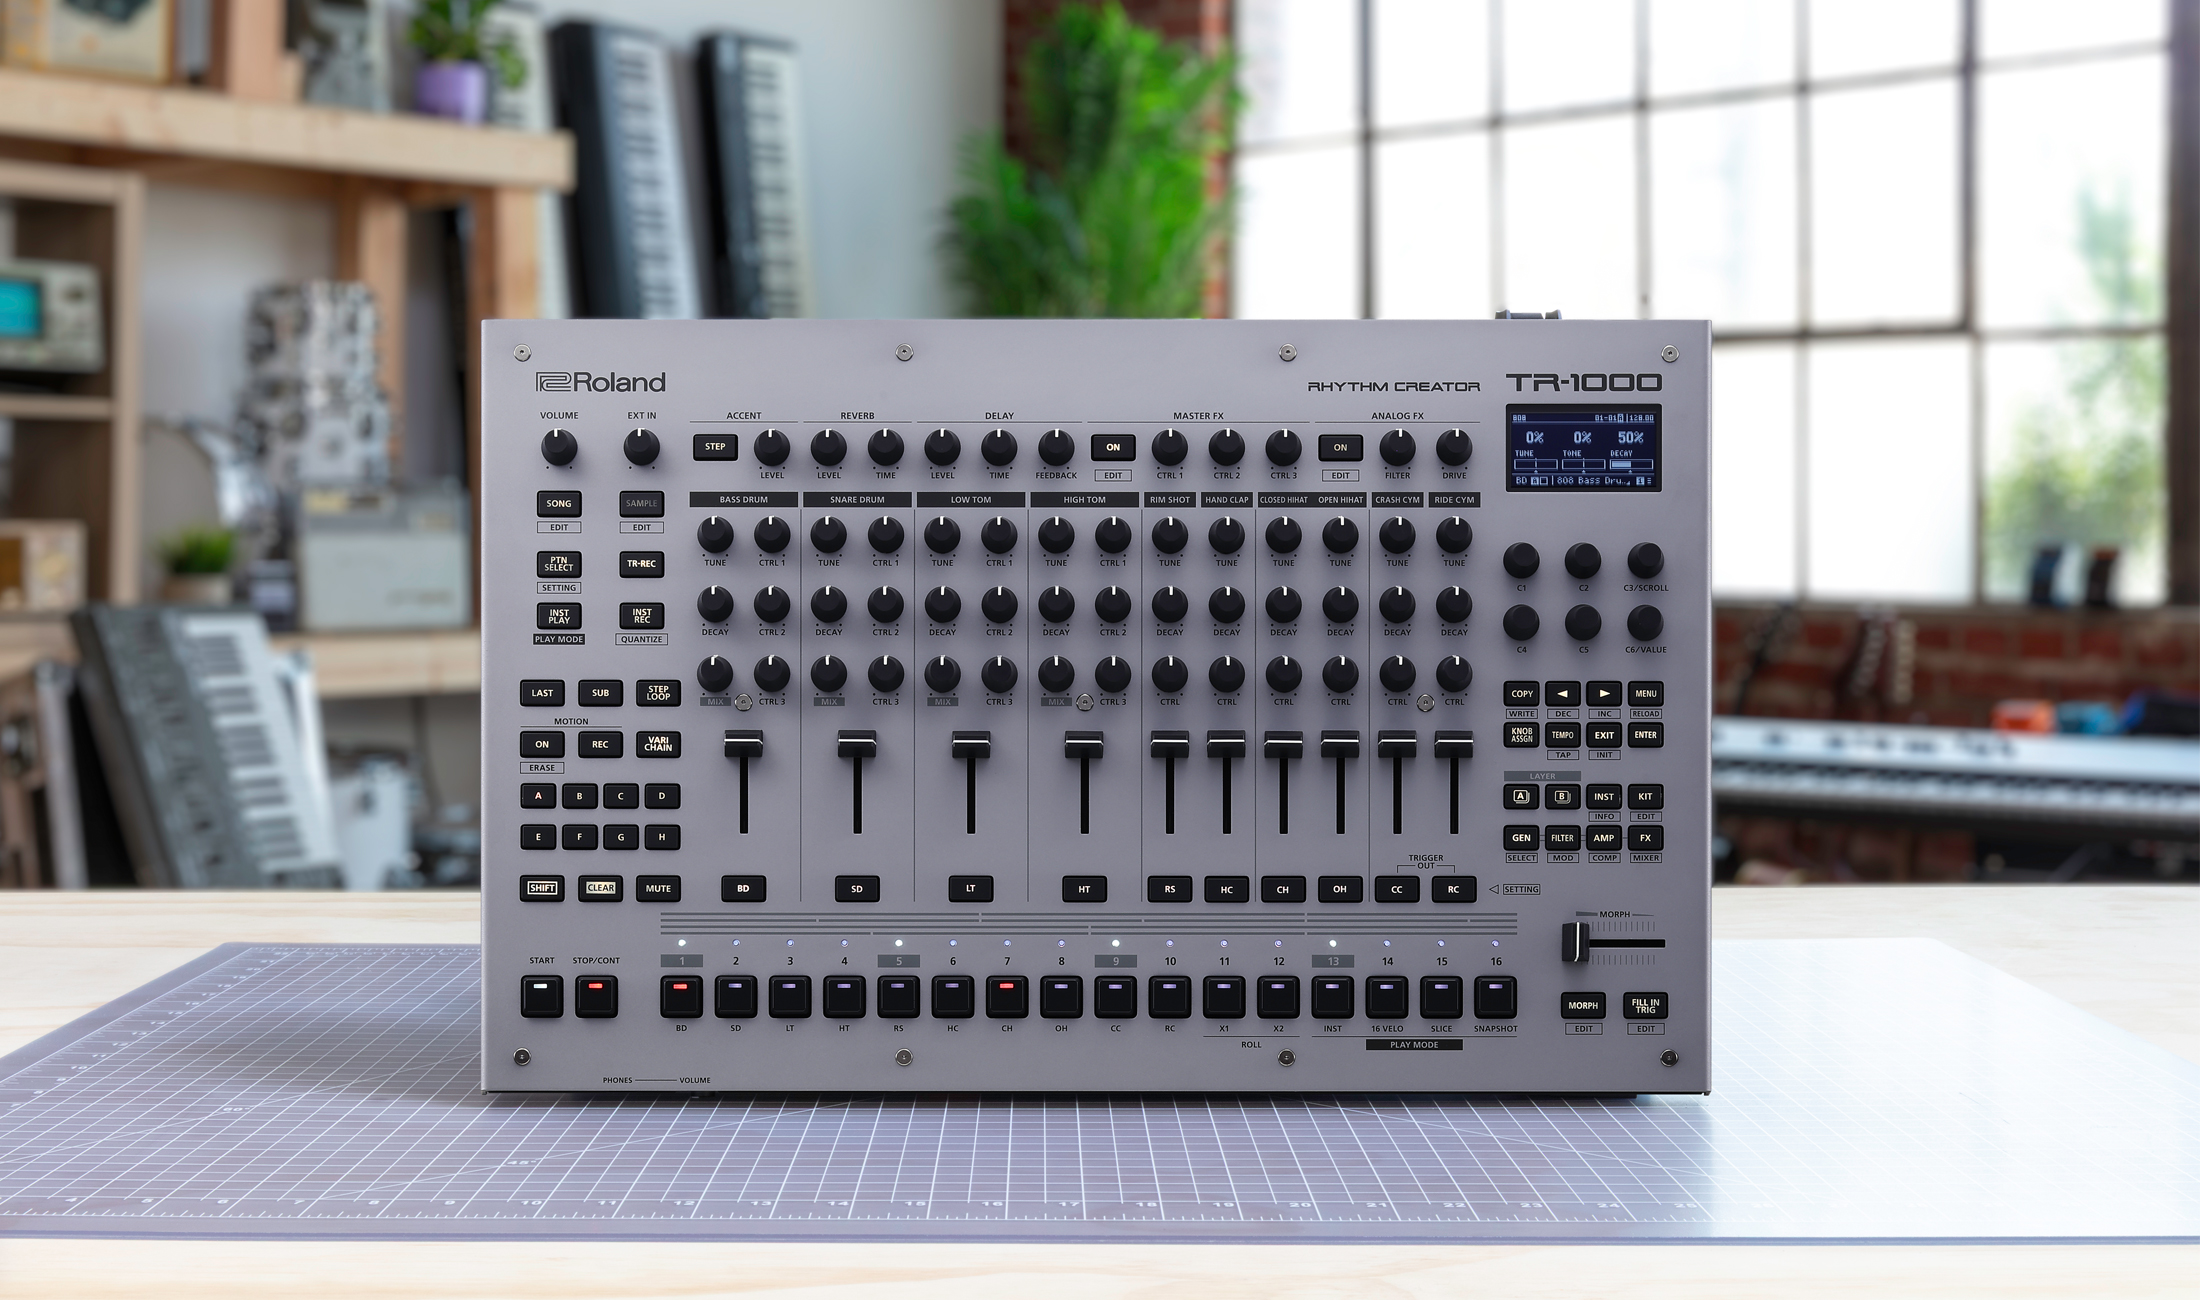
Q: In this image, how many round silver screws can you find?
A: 11